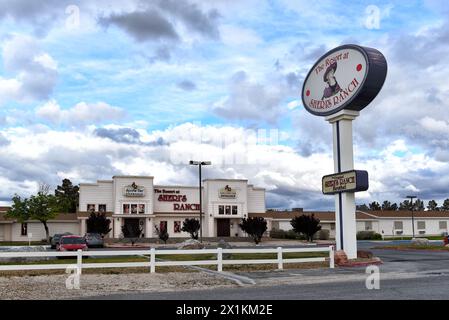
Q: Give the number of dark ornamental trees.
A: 6